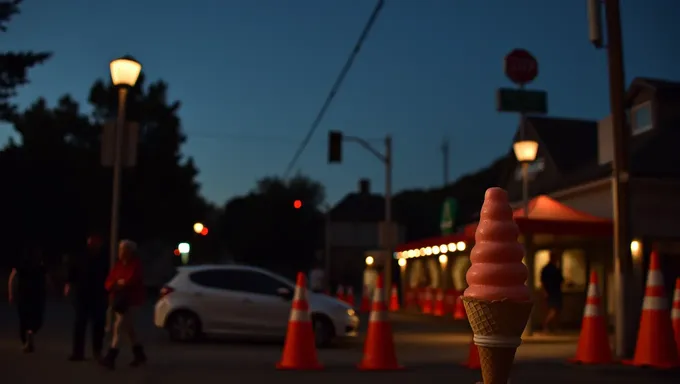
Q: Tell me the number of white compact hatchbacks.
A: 1